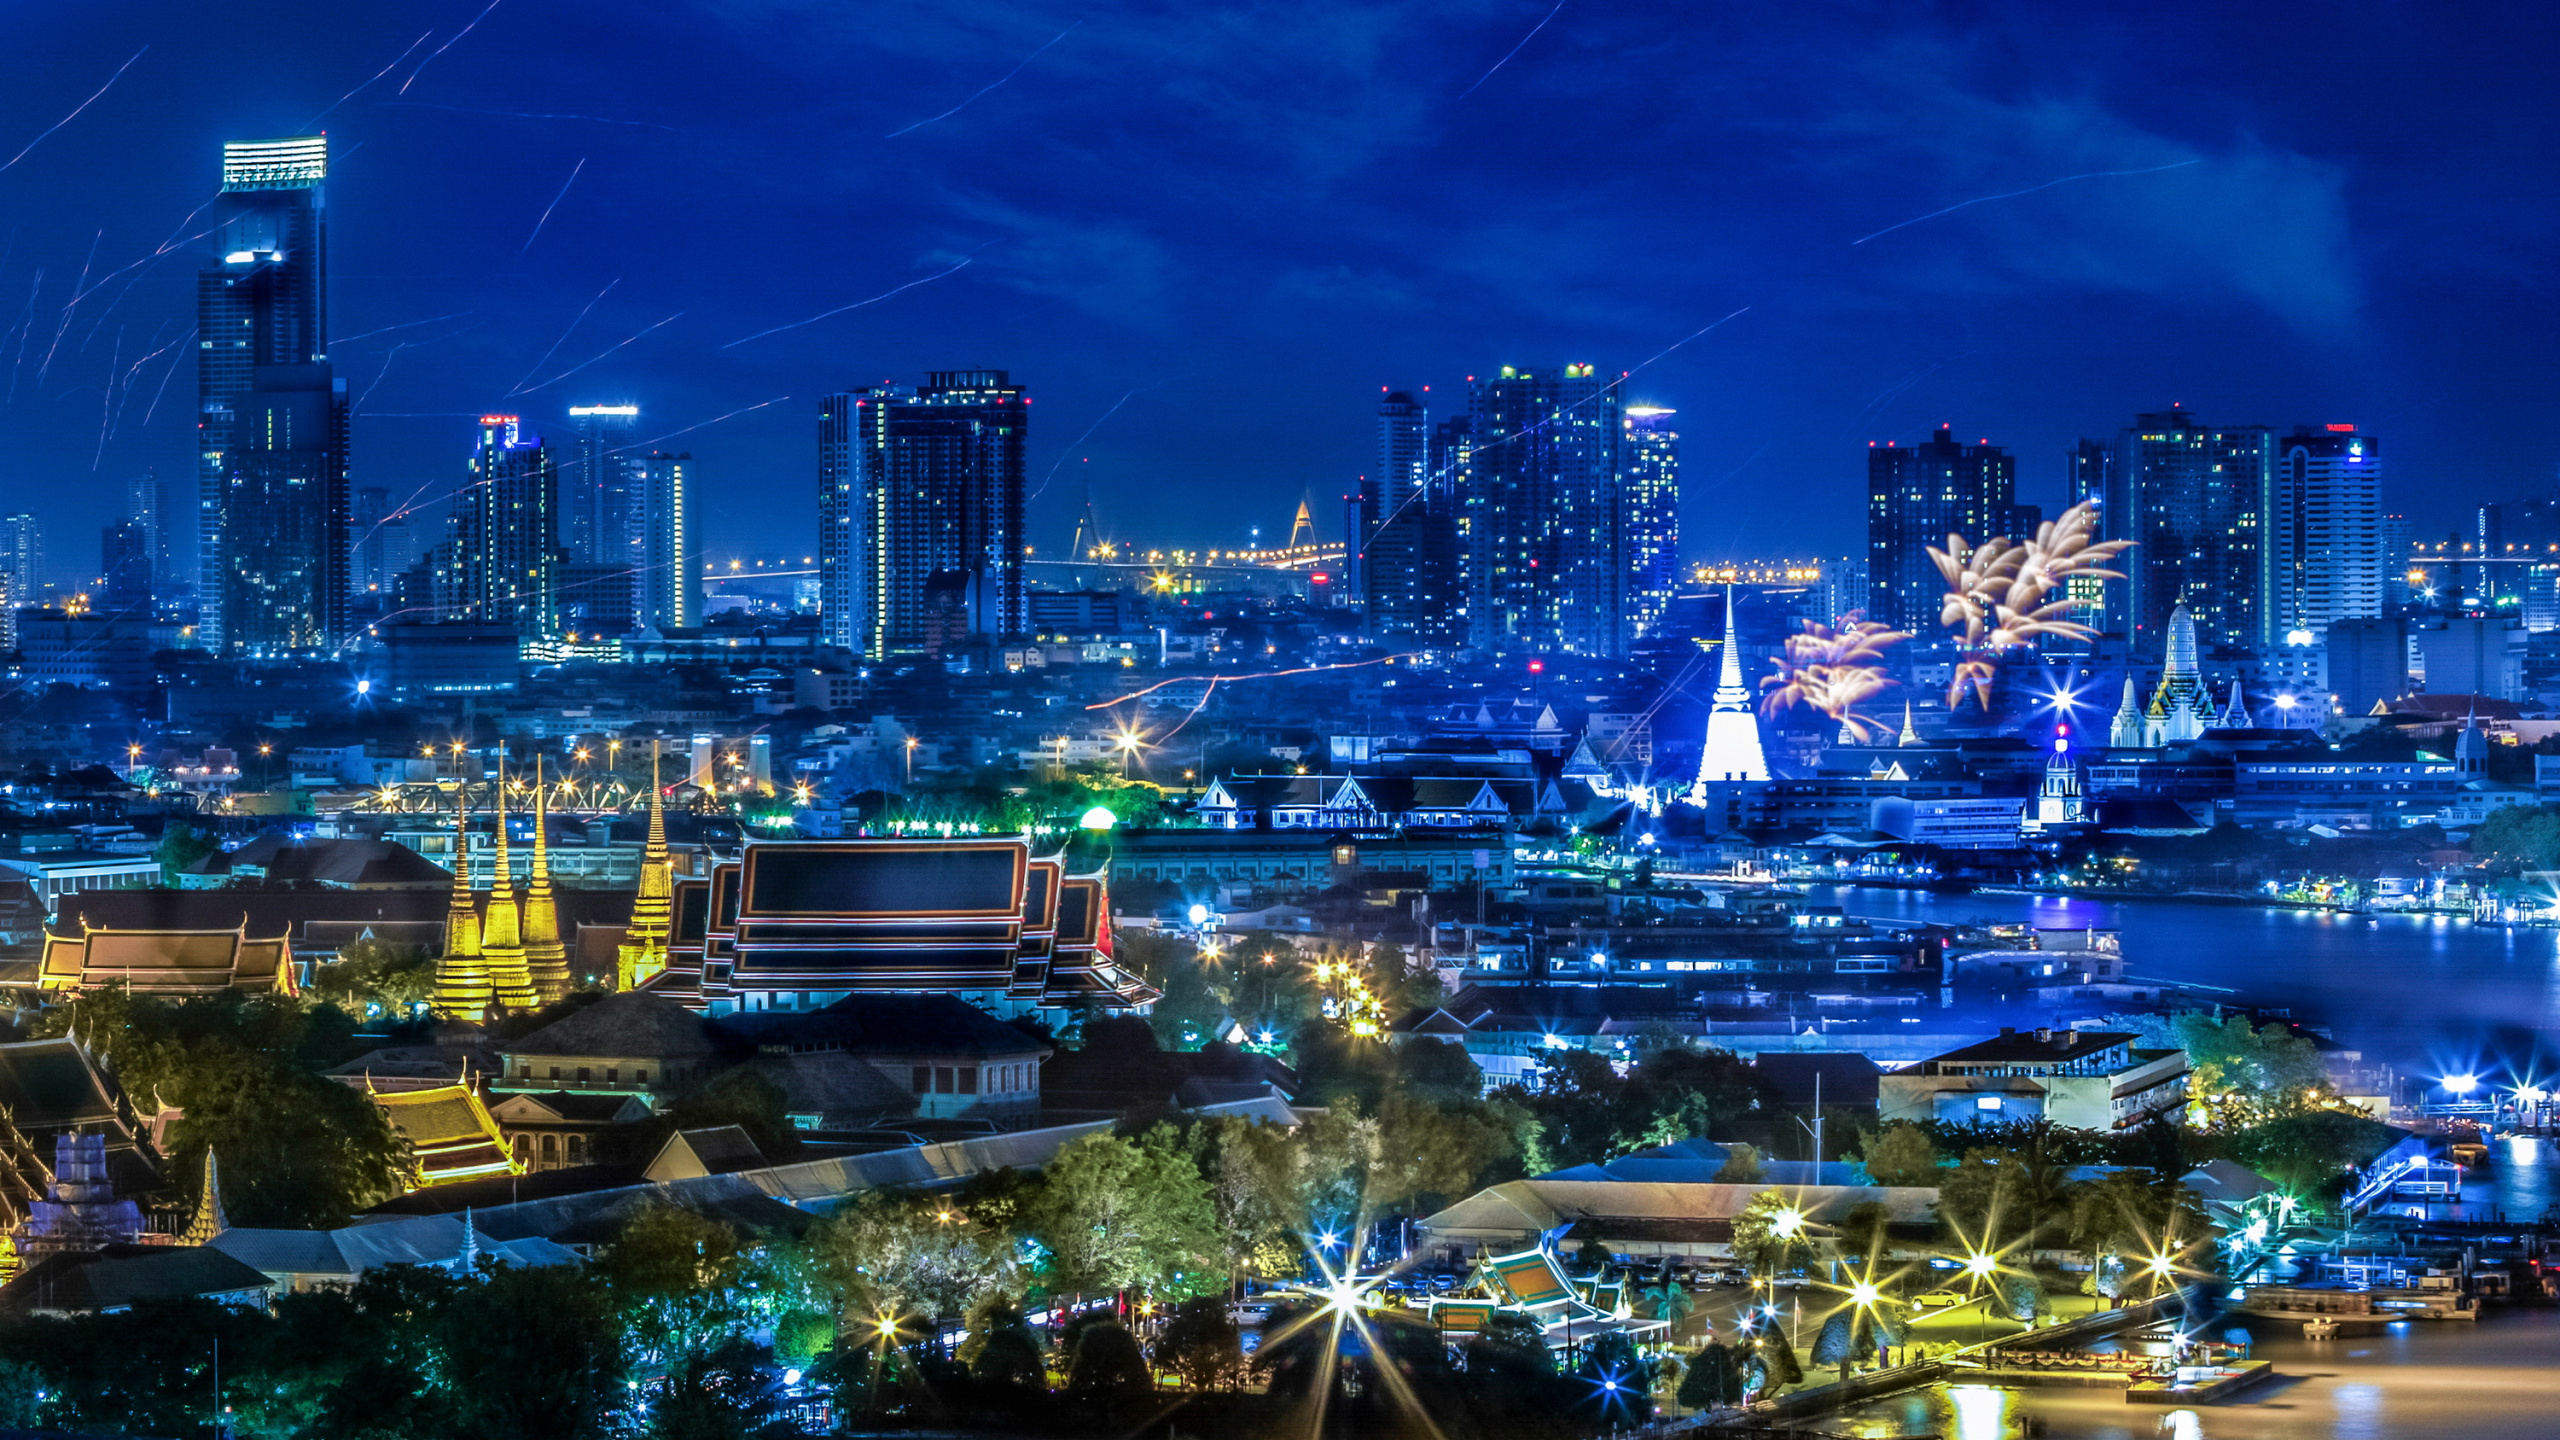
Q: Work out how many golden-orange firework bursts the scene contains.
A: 2